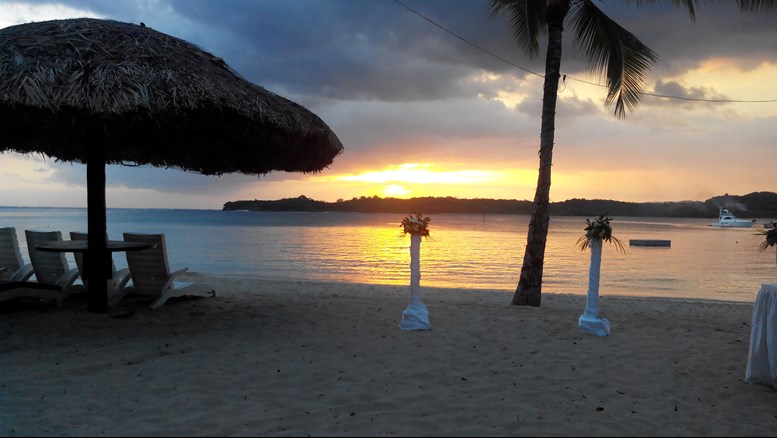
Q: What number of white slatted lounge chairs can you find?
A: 4